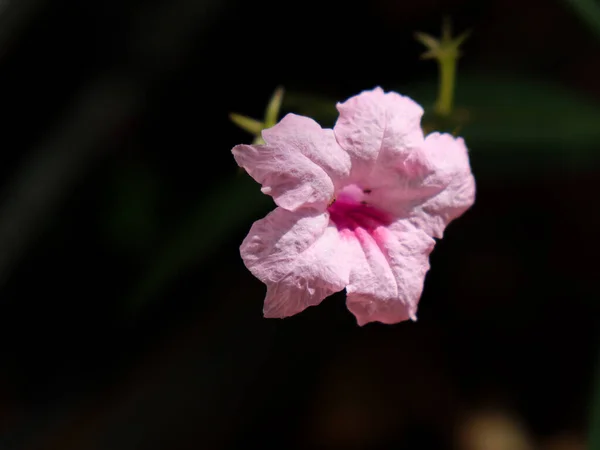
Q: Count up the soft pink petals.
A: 5